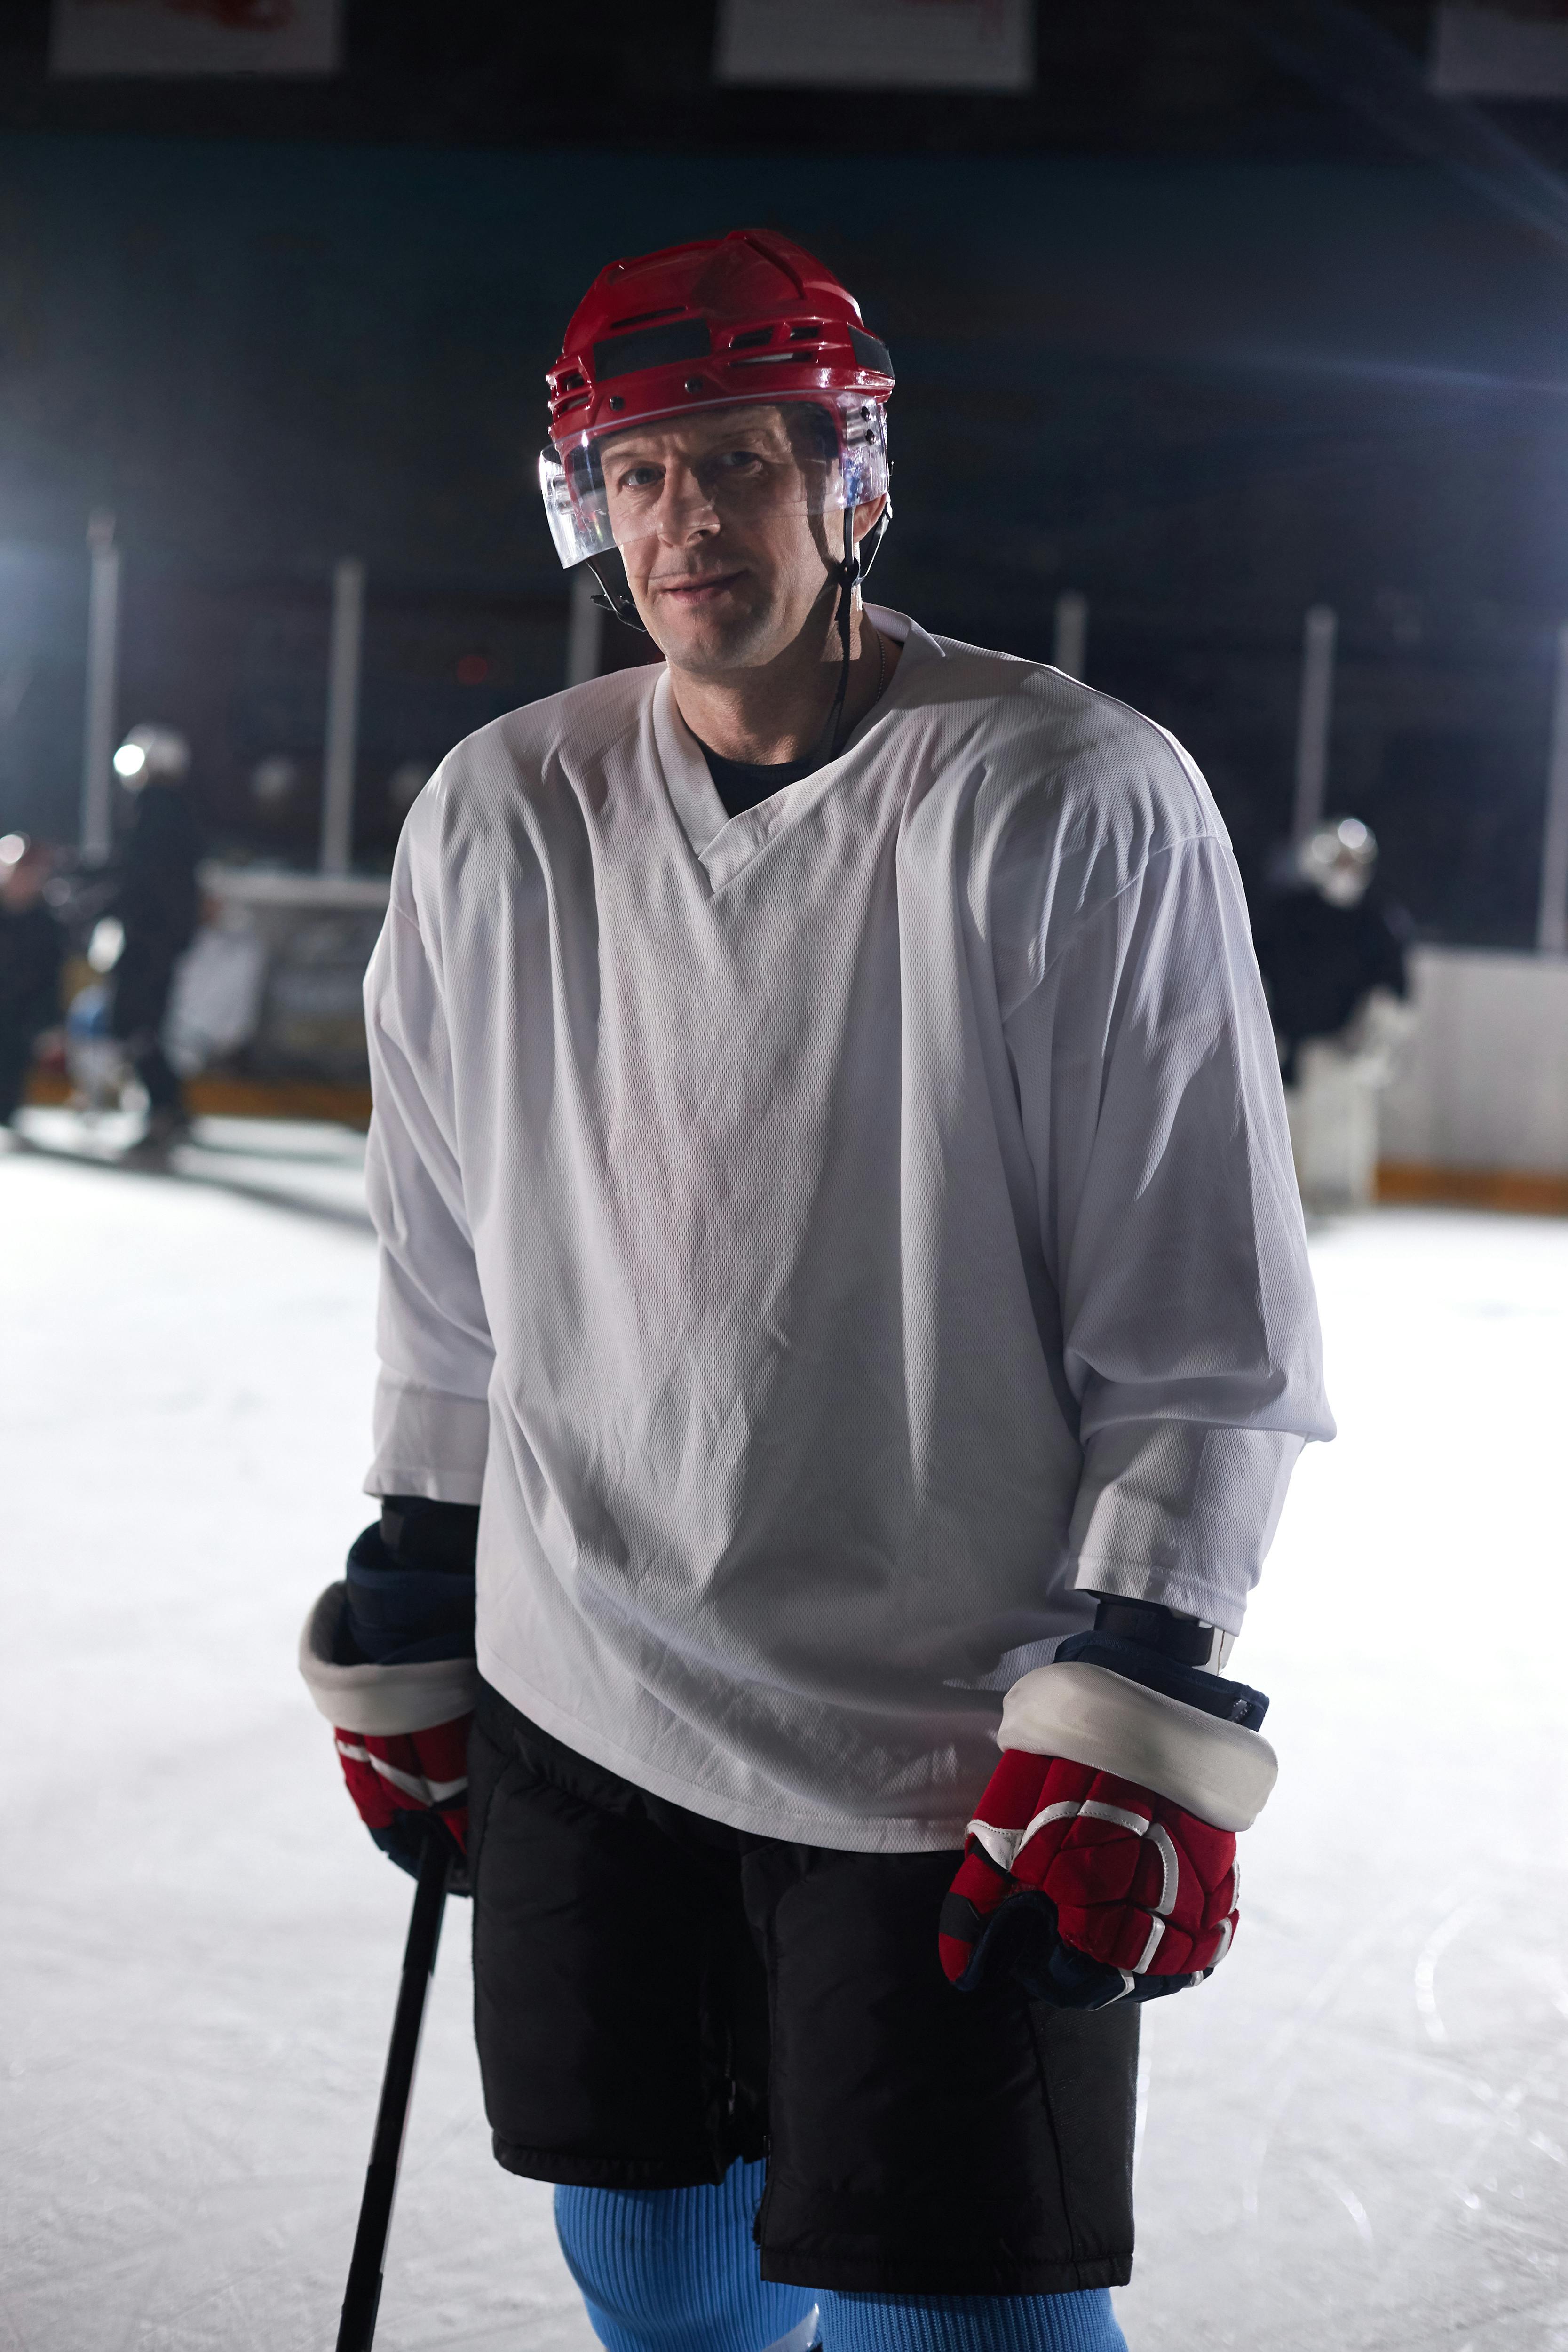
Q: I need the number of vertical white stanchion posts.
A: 6